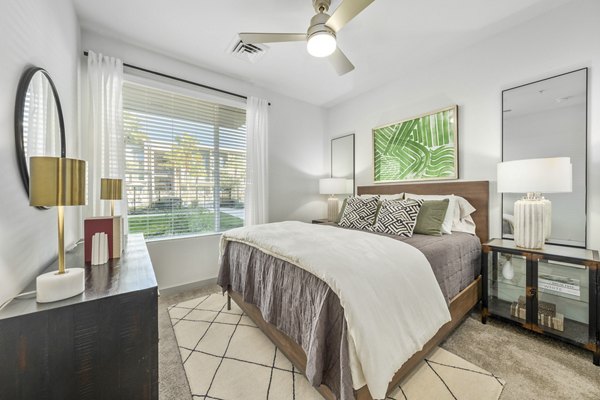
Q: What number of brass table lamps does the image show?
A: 2